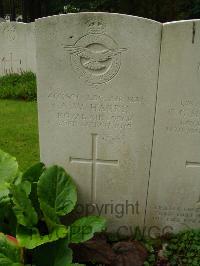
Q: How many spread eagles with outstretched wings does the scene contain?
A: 1